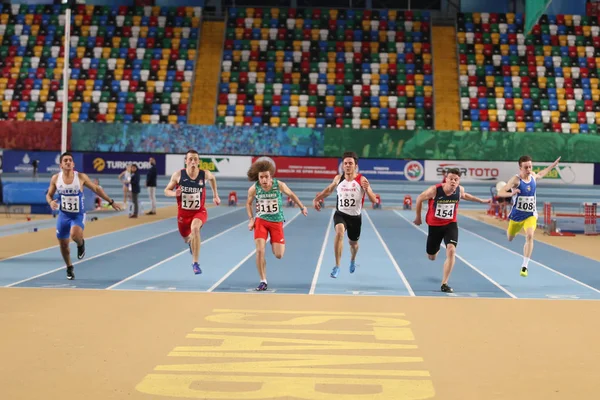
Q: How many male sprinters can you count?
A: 6